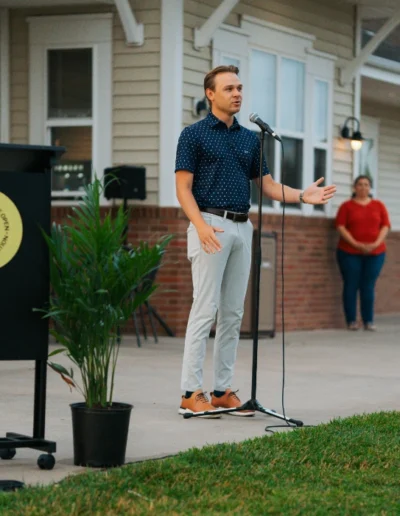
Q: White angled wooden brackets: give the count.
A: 3